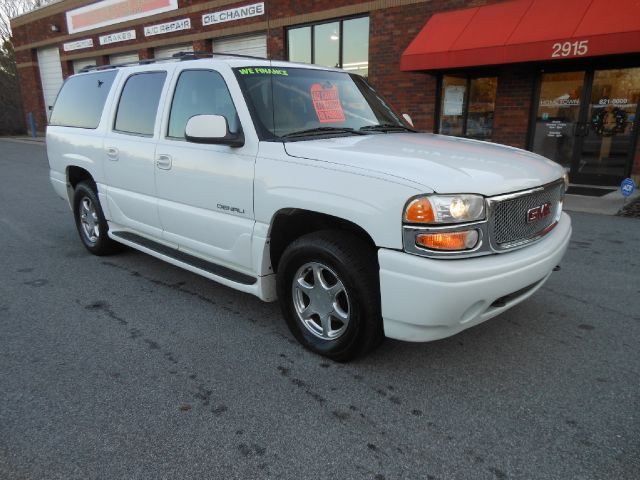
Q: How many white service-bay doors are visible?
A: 5